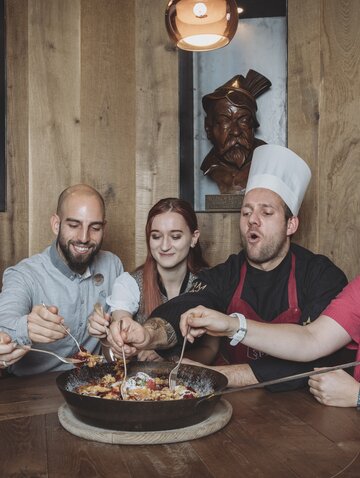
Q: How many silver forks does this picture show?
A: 5